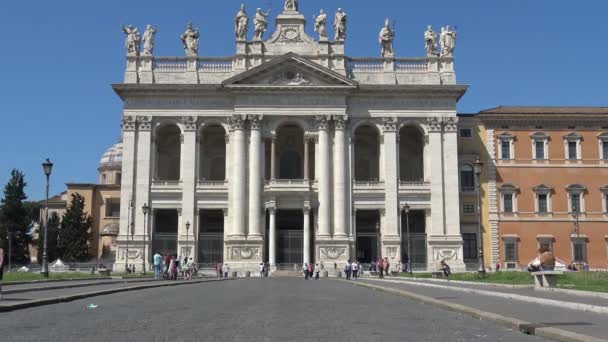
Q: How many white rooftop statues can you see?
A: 11